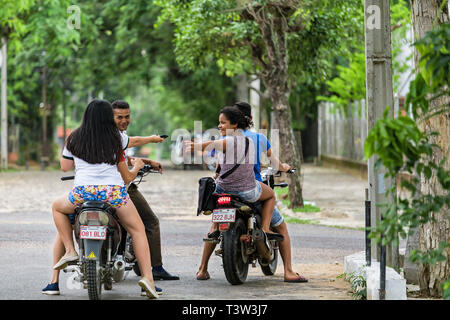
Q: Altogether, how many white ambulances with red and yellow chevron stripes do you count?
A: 0